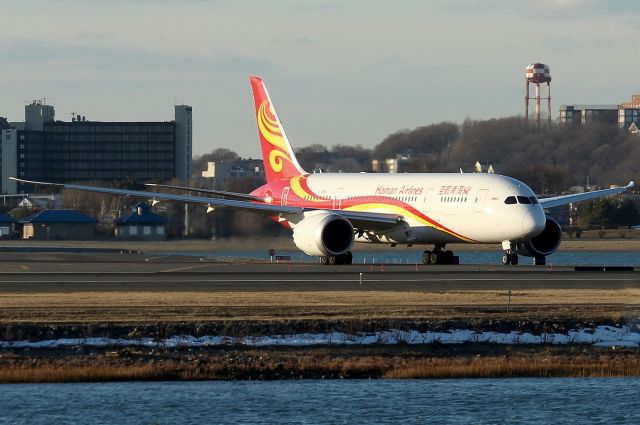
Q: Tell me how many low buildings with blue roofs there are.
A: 3